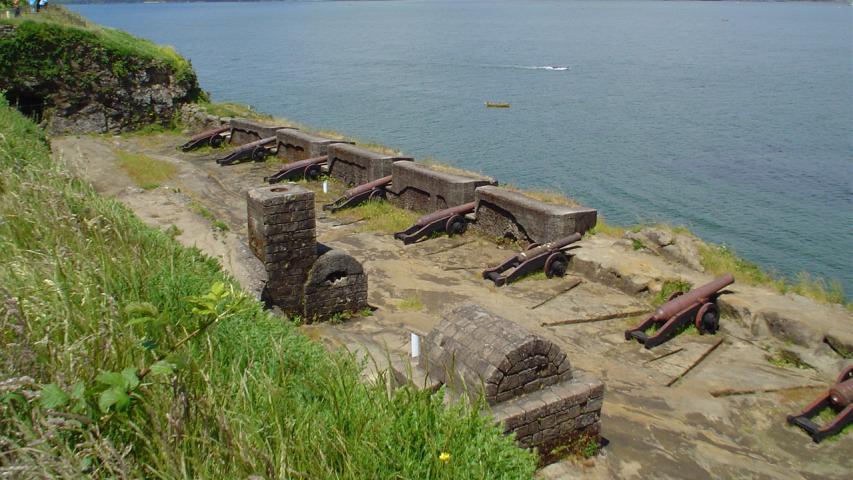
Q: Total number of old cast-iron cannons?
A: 8